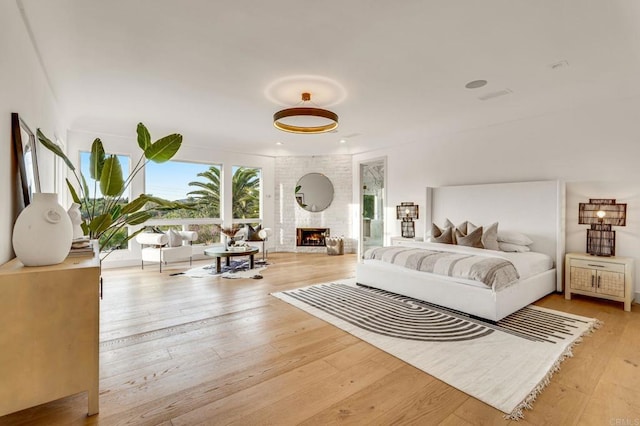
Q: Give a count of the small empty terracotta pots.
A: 0